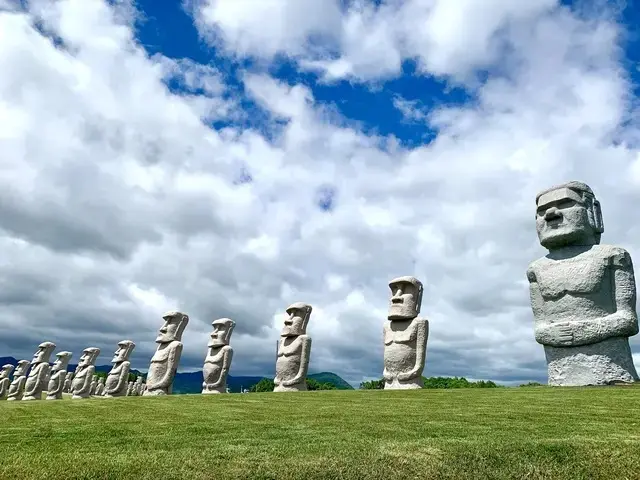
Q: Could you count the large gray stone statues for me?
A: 11